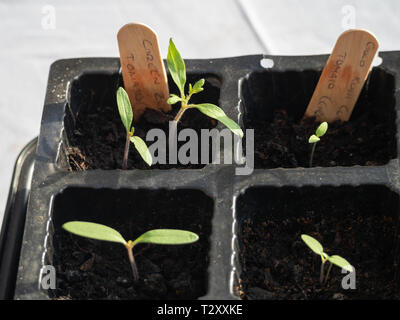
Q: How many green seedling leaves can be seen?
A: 12